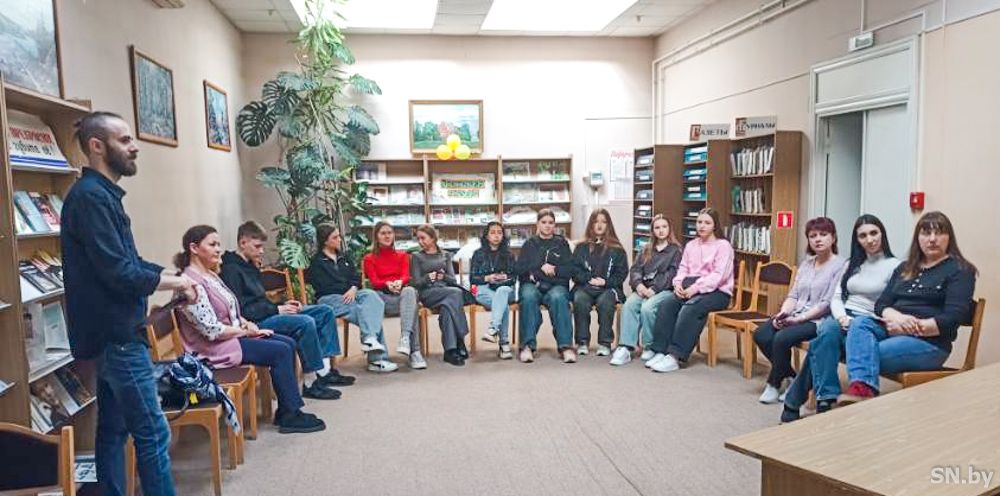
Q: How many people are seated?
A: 13